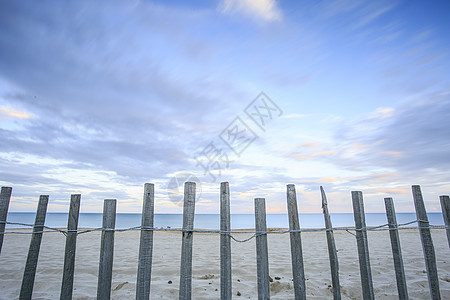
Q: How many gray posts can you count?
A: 14